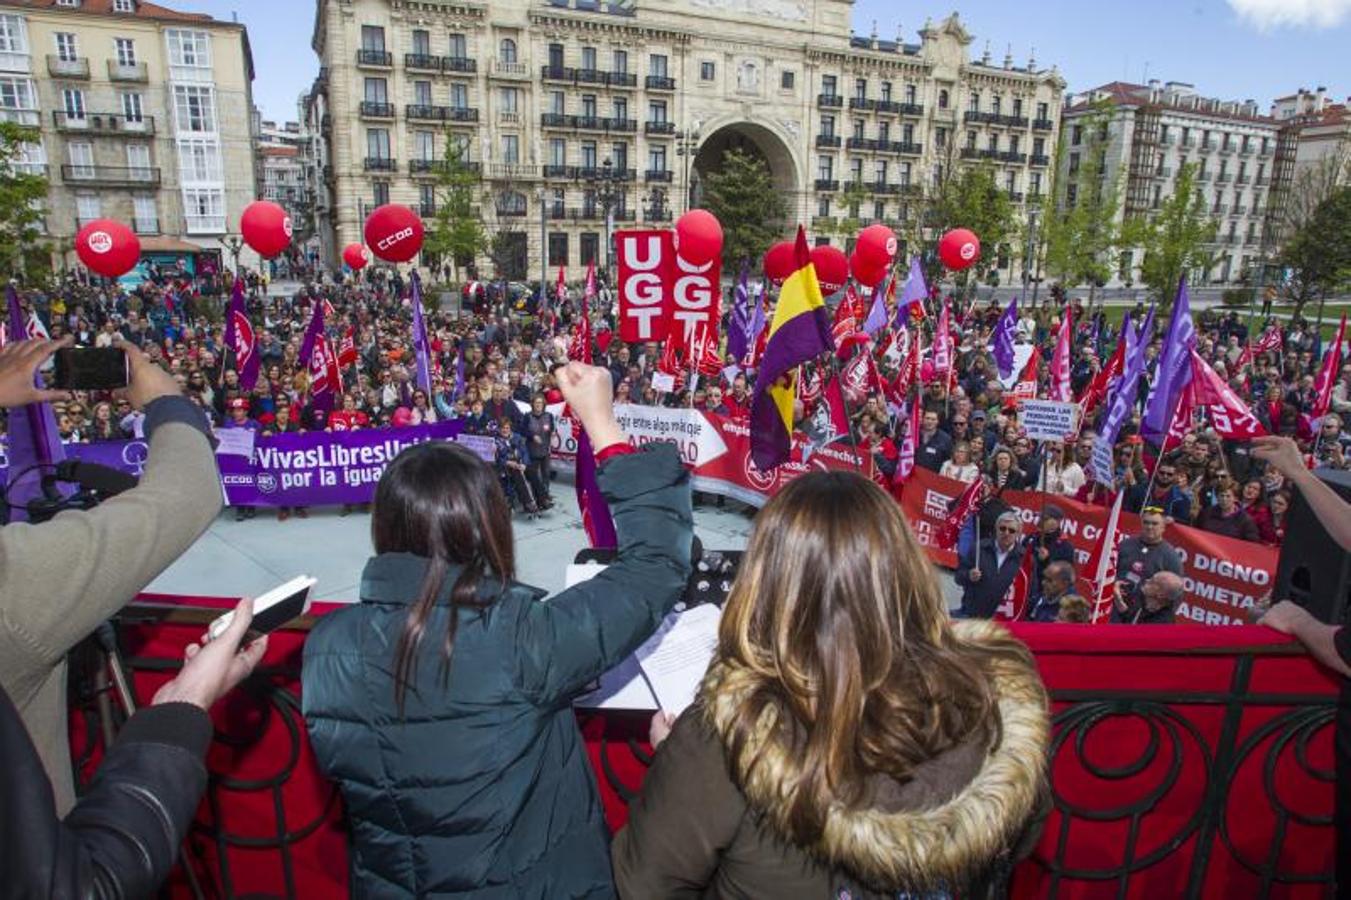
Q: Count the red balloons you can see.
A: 10